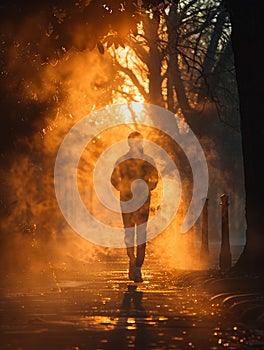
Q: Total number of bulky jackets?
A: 1